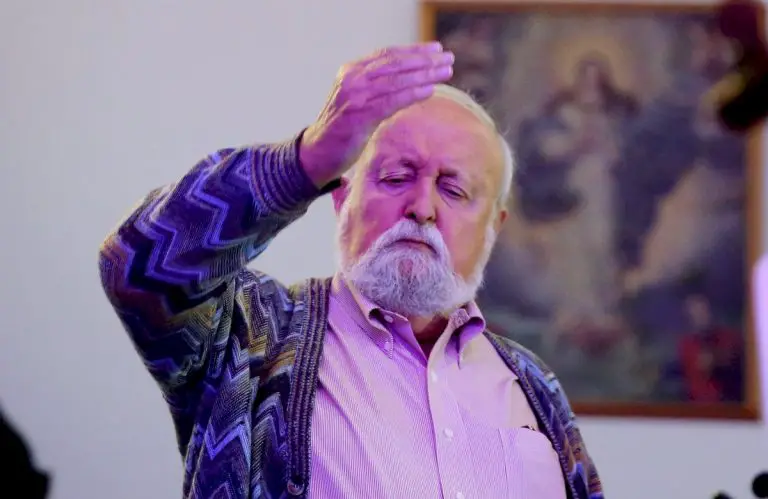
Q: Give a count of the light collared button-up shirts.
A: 1